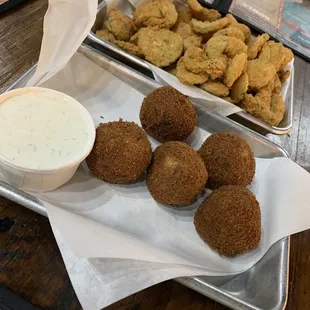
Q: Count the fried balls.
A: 5